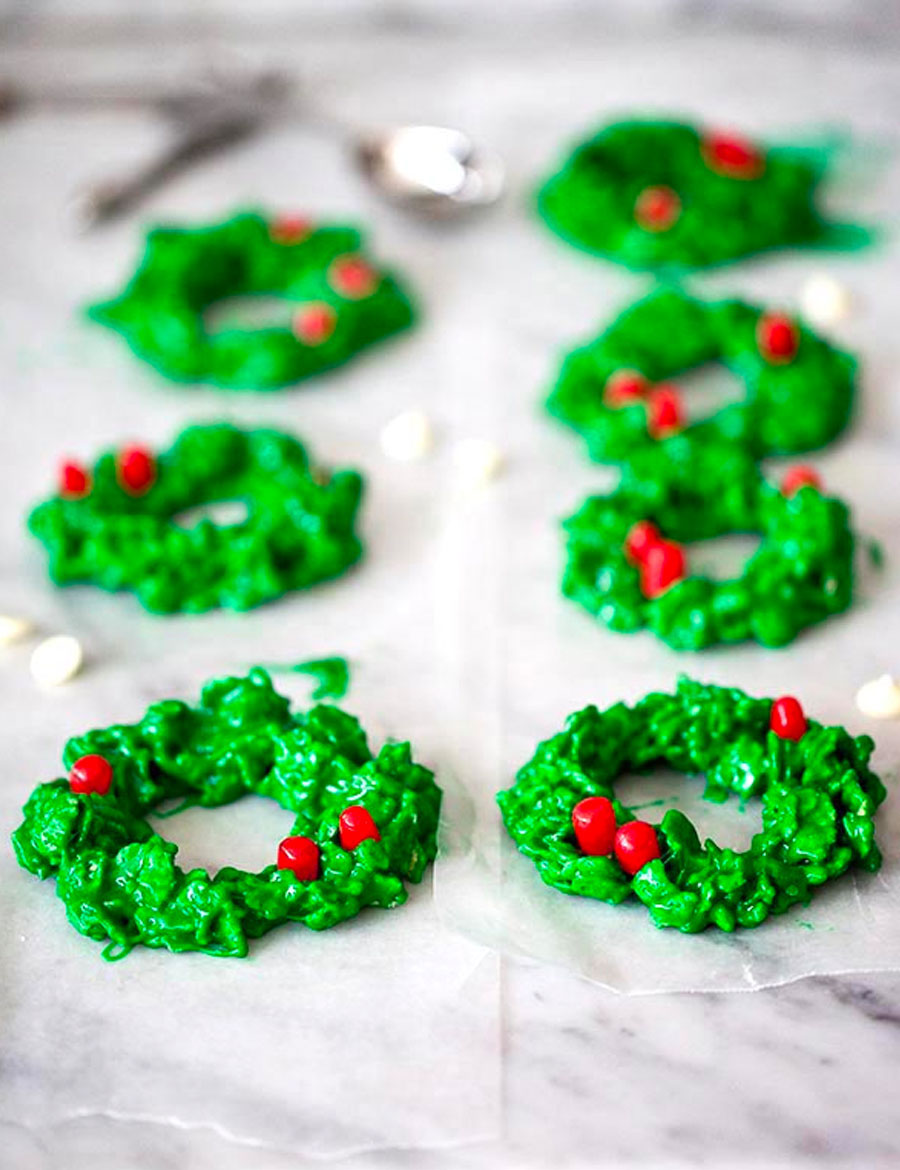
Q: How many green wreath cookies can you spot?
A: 7